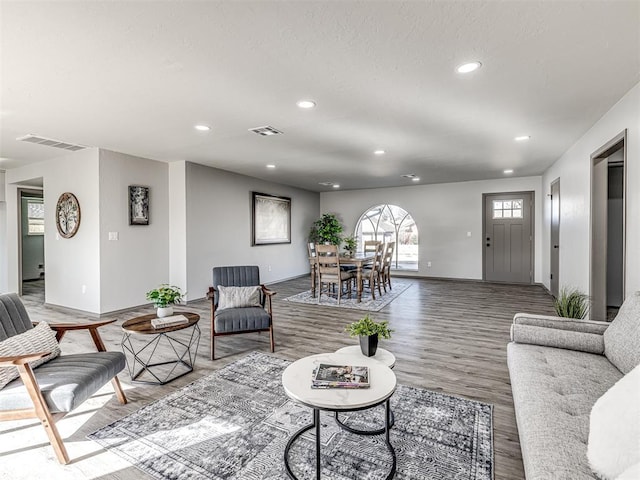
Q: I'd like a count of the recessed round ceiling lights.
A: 9